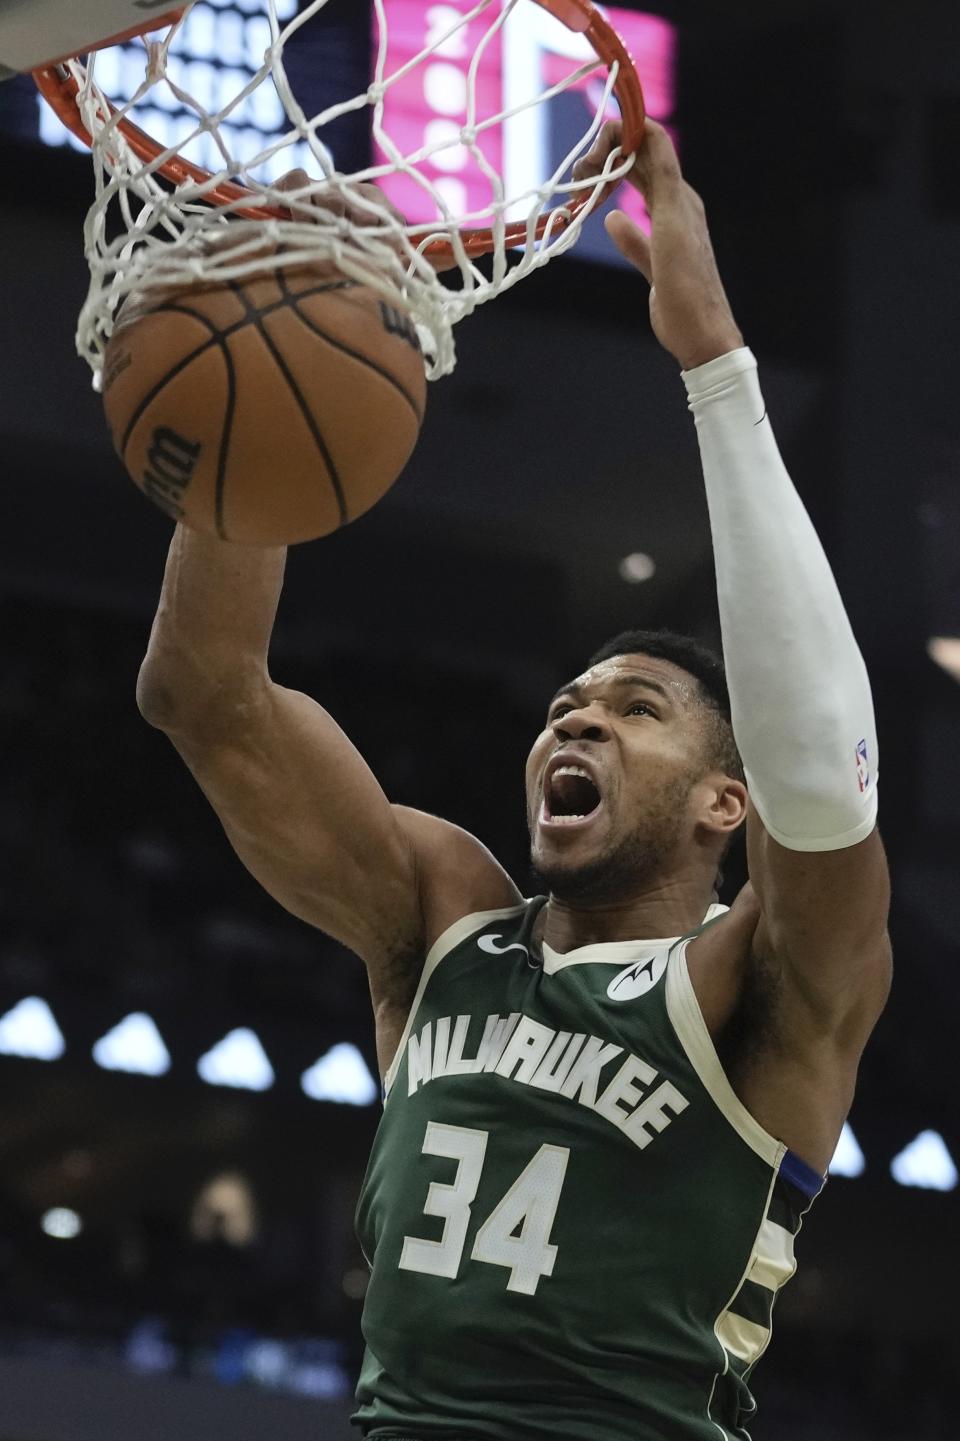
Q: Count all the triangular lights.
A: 6